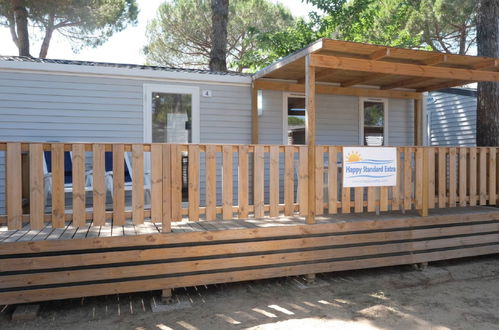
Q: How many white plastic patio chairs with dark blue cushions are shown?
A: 2